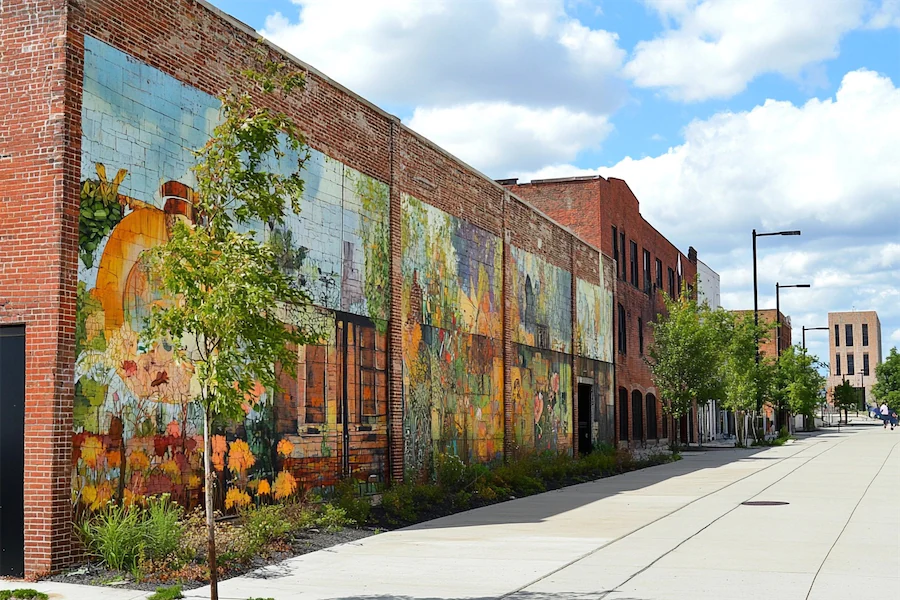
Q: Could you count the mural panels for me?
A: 4